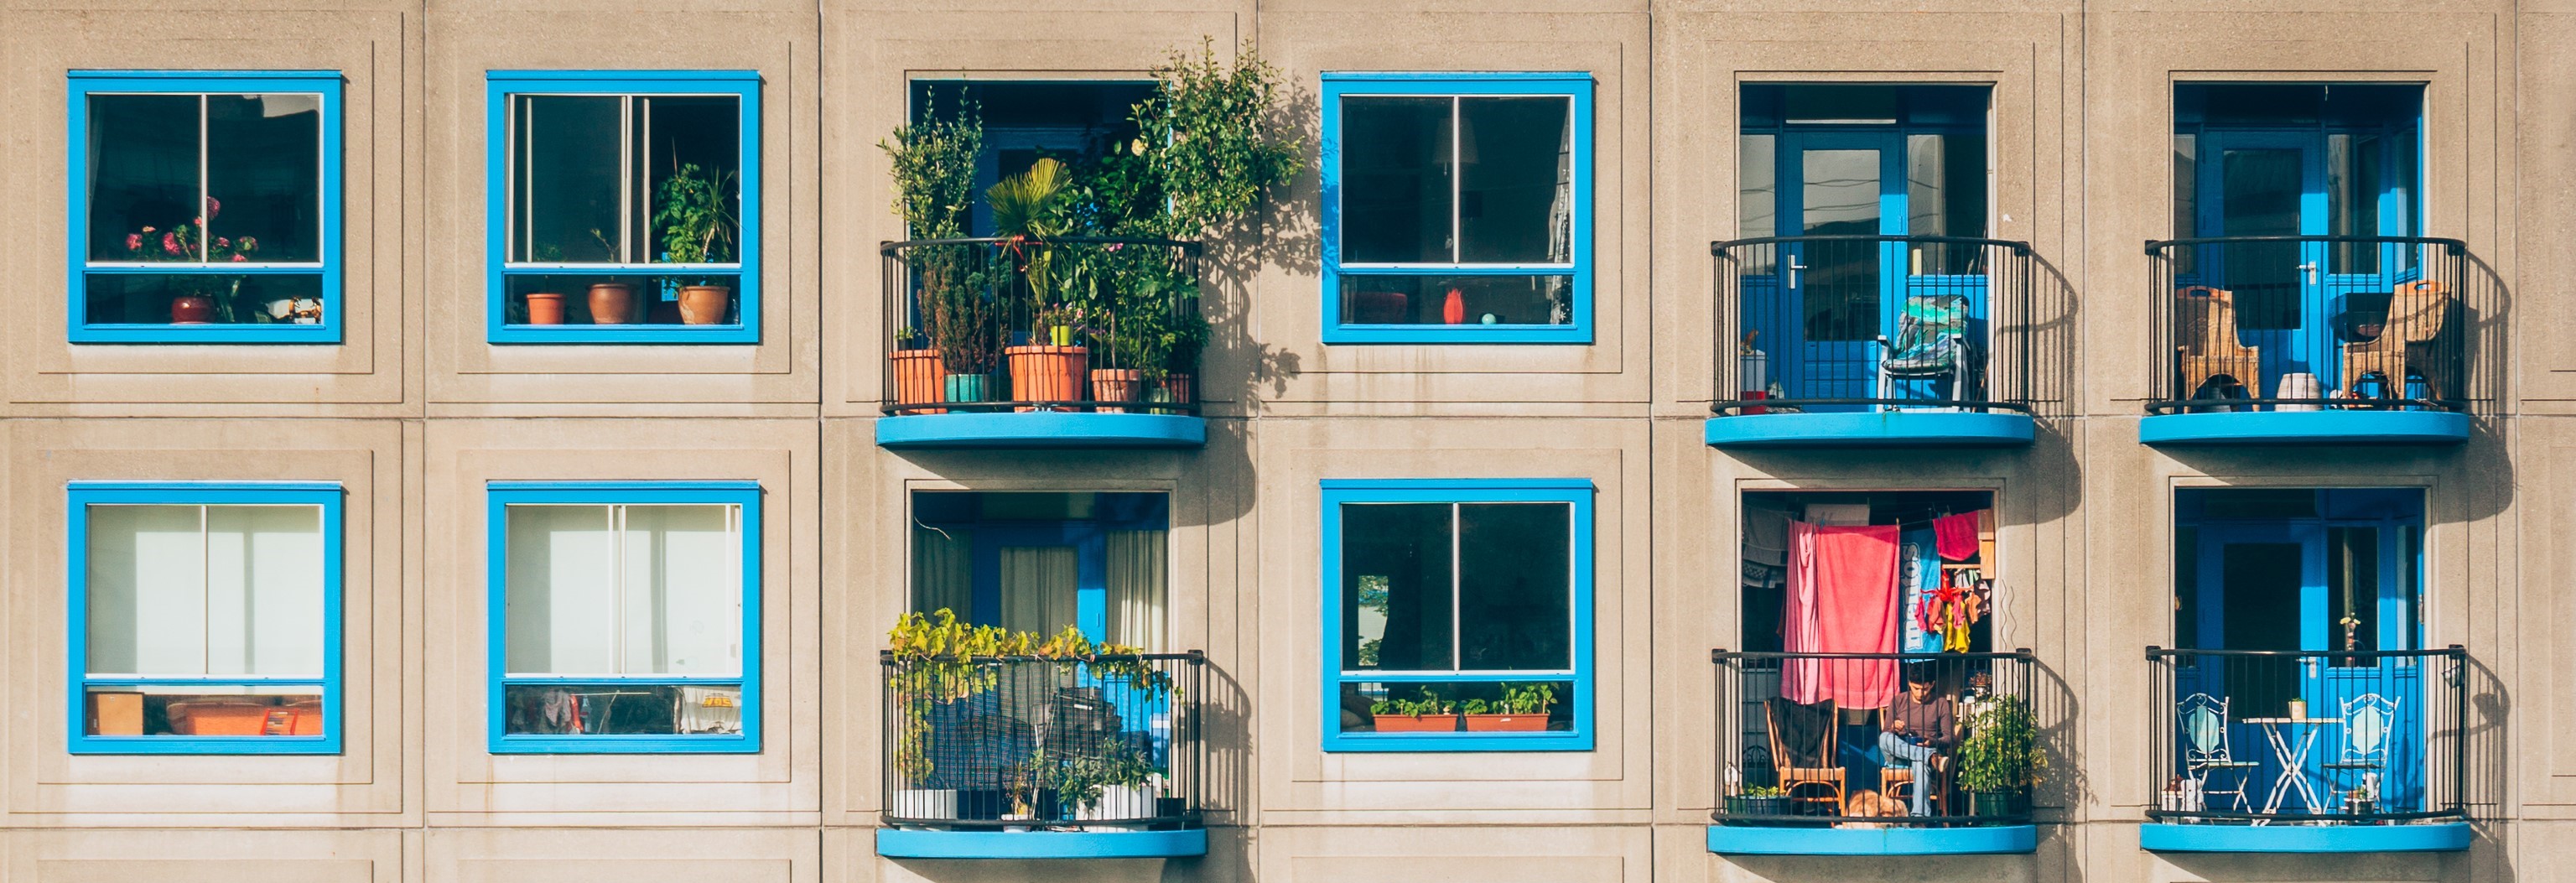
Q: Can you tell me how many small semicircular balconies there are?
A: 6